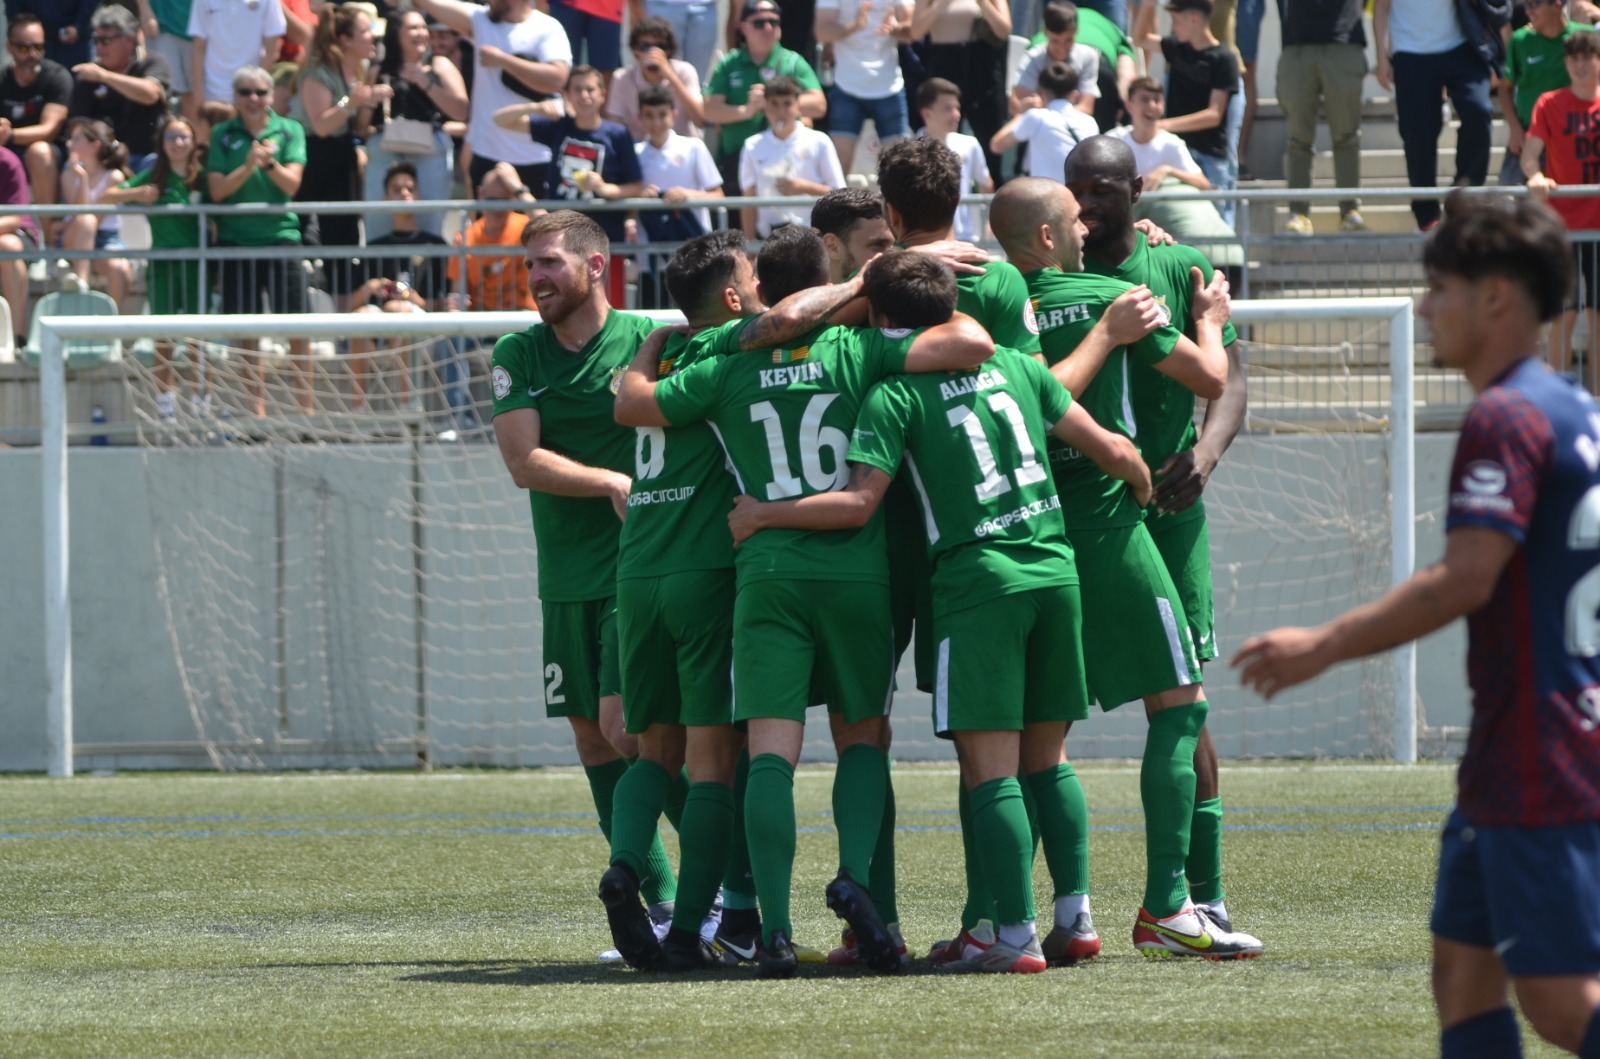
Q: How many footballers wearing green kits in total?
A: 8